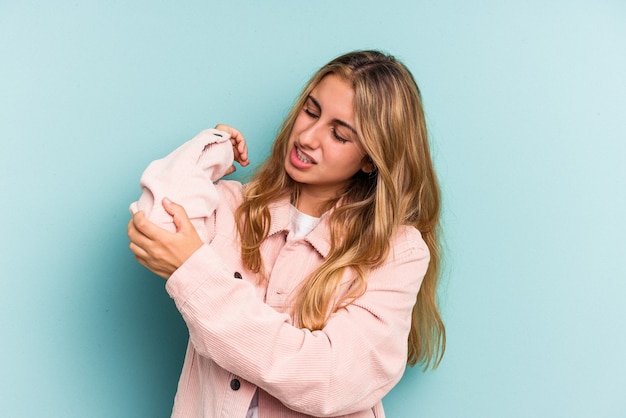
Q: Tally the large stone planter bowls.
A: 0